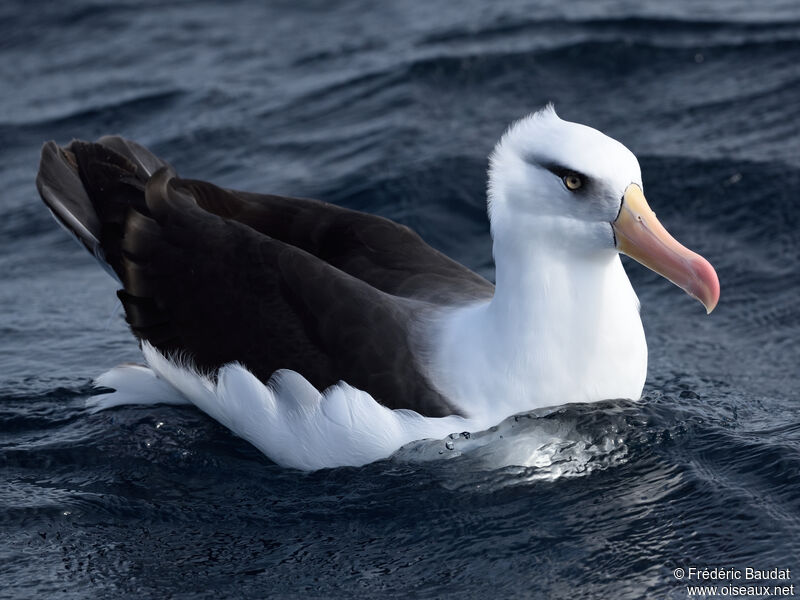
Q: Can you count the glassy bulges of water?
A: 1